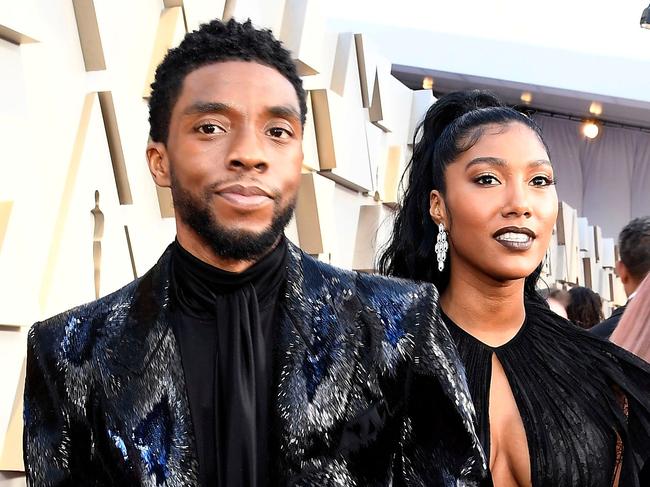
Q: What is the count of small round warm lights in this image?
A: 4